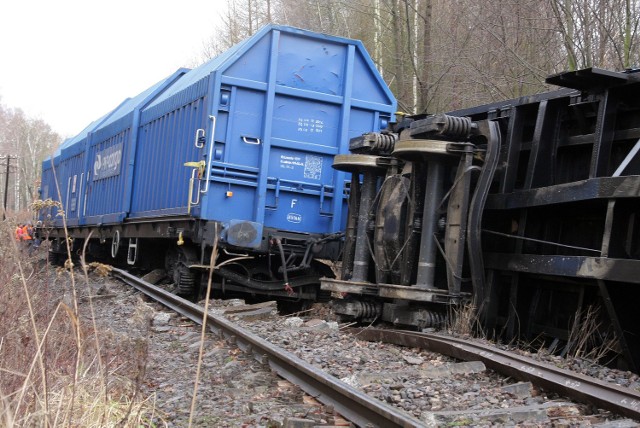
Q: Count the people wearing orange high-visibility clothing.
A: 2